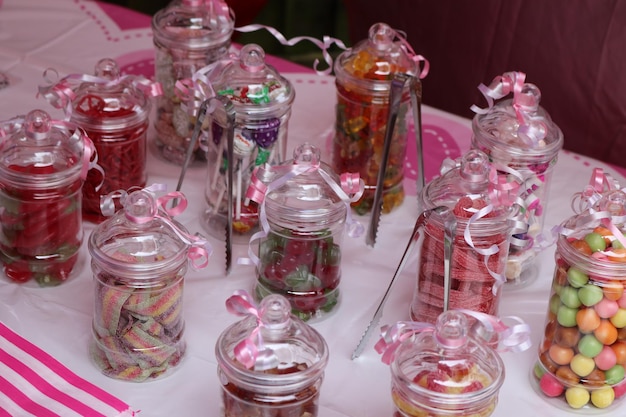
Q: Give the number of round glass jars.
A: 12